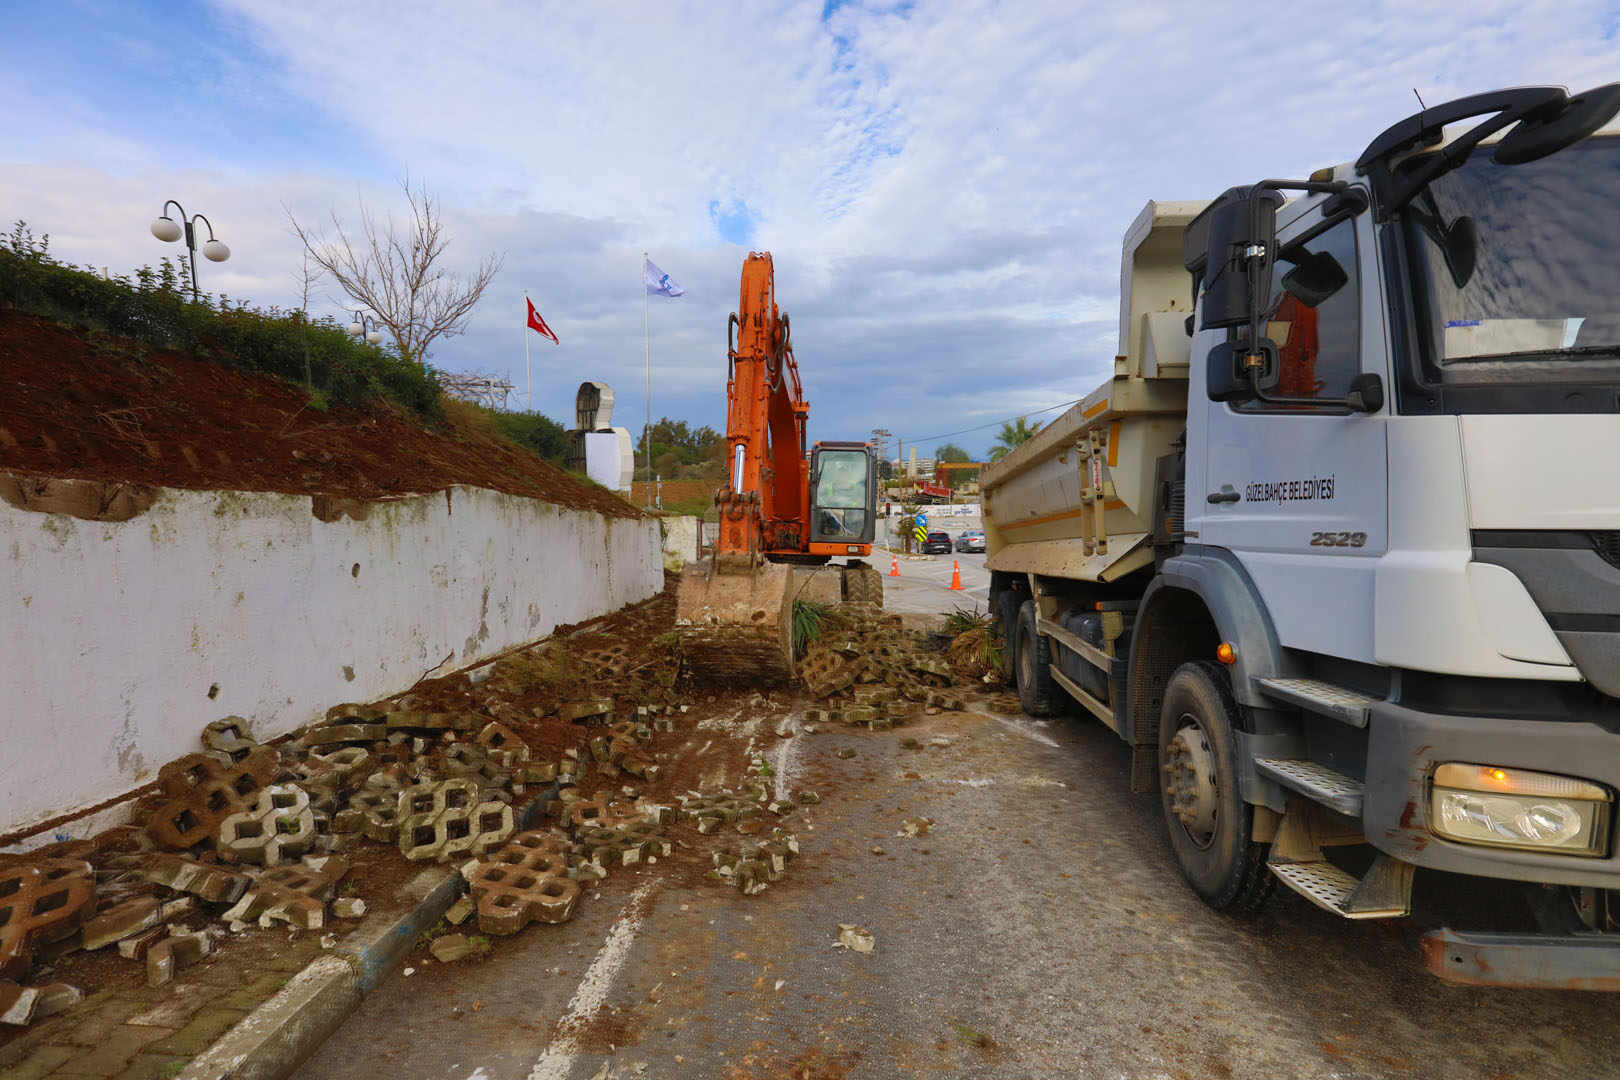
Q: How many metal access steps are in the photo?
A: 3